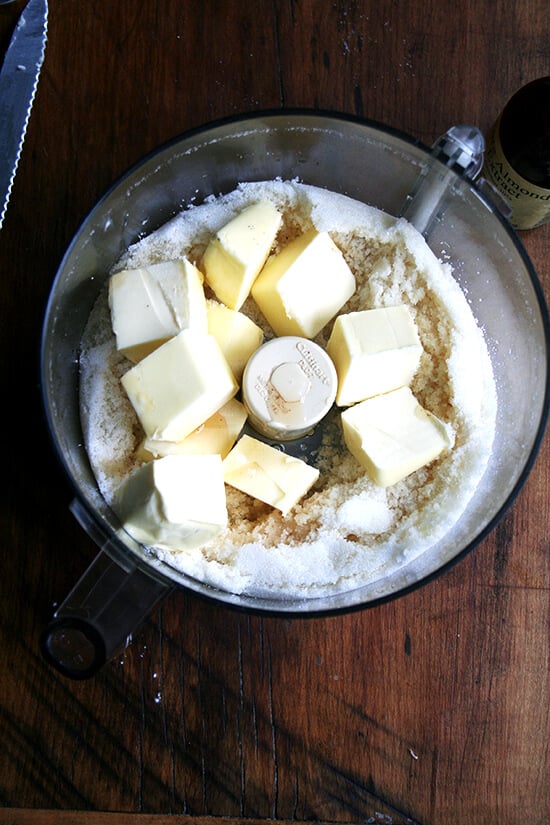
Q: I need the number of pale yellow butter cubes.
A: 10